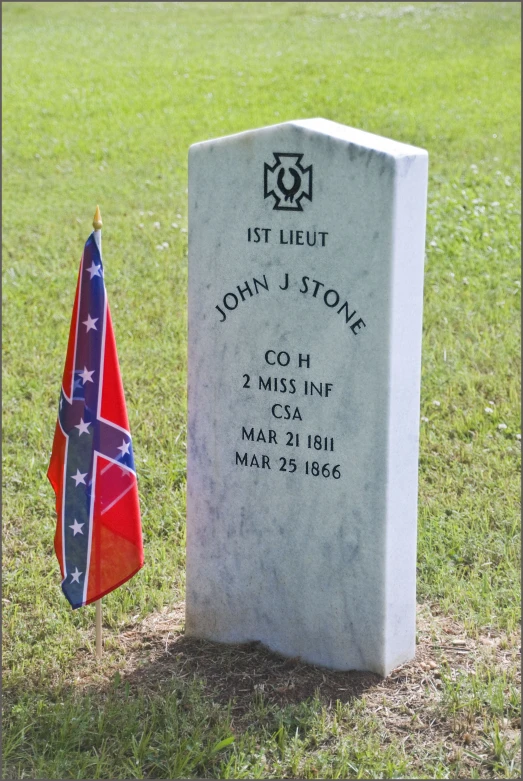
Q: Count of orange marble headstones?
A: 0